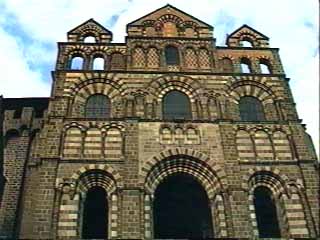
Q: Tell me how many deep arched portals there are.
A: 3